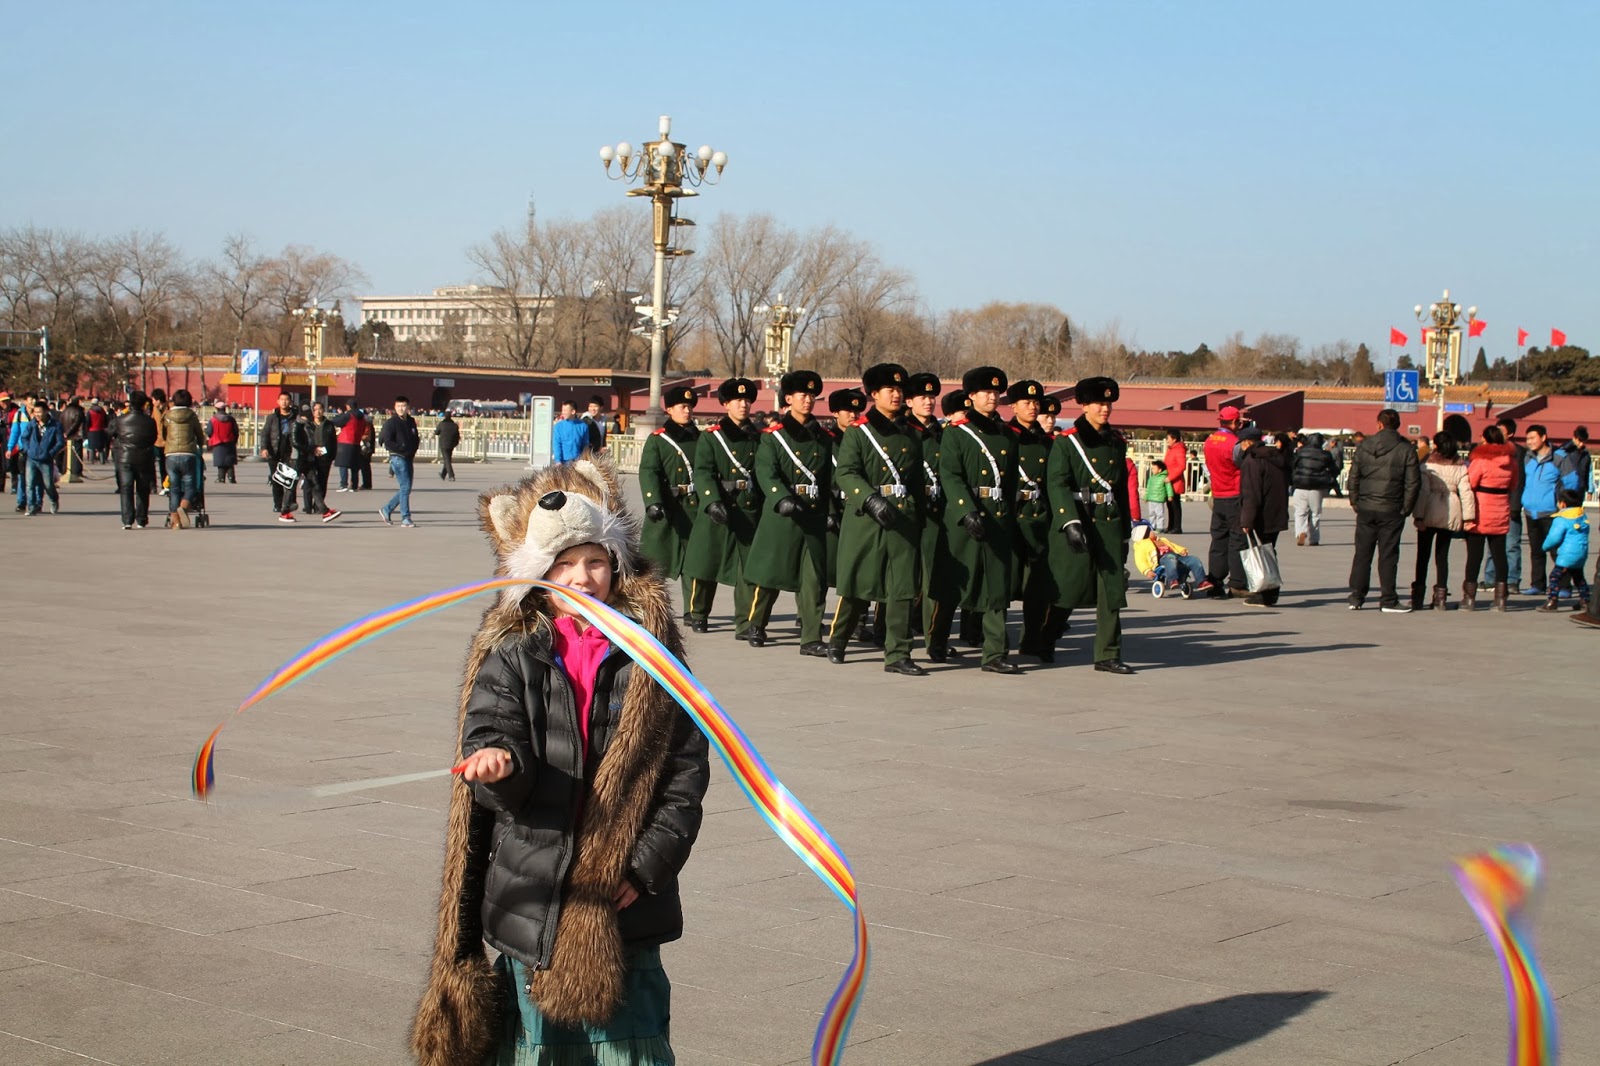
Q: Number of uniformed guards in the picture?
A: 11